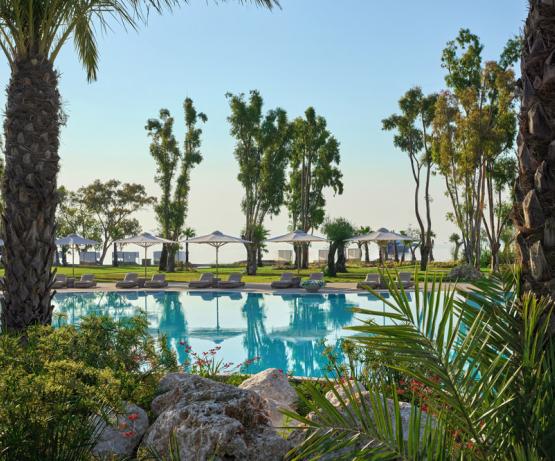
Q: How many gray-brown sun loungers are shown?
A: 10